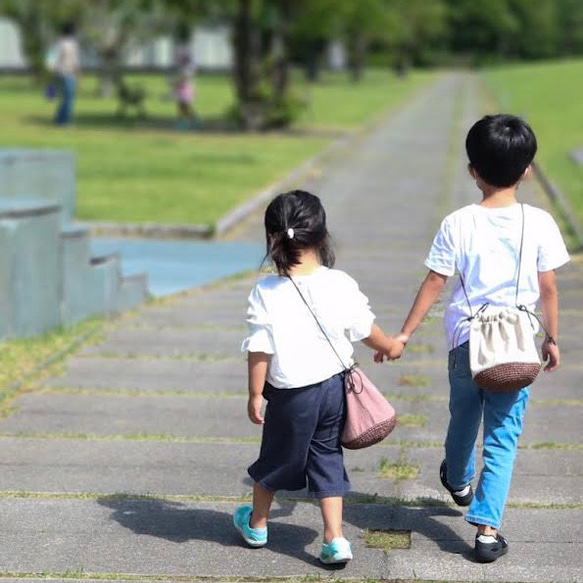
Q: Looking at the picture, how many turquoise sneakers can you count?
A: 2